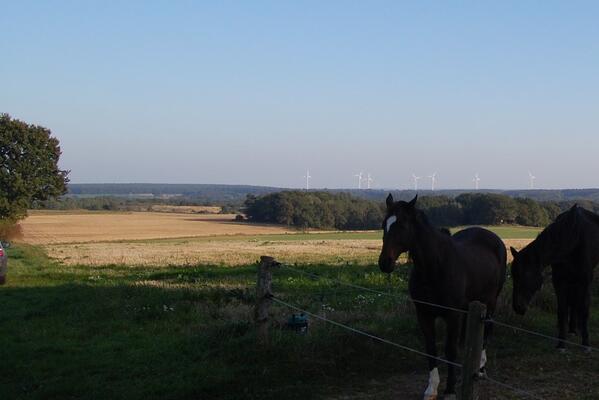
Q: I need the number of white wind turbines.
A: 7